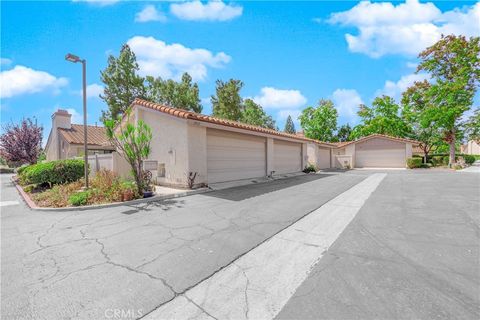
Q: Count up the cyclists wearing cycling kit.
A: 0